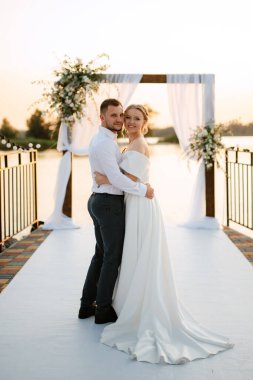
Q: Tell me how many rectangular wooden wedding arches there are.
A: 1